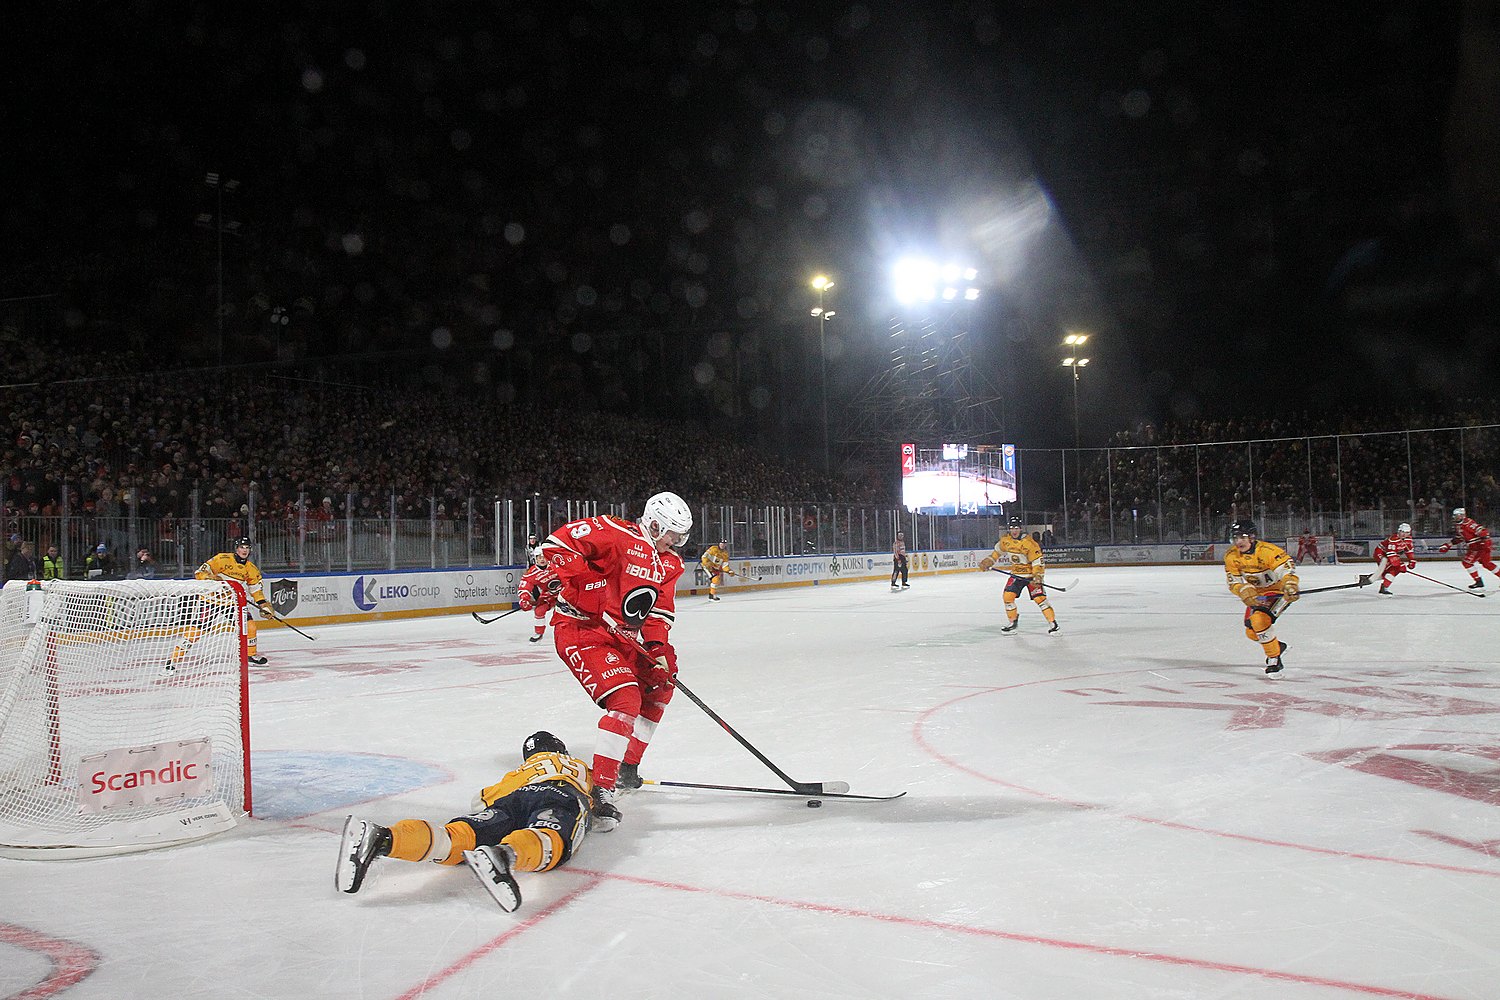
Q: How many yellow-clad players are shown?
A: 5